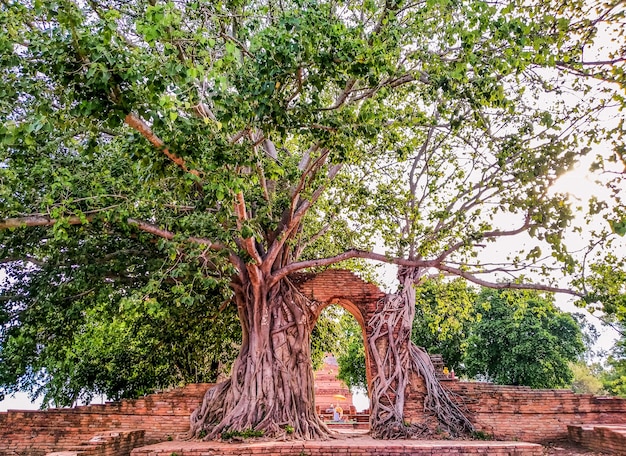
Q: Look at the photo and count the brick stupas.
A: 1